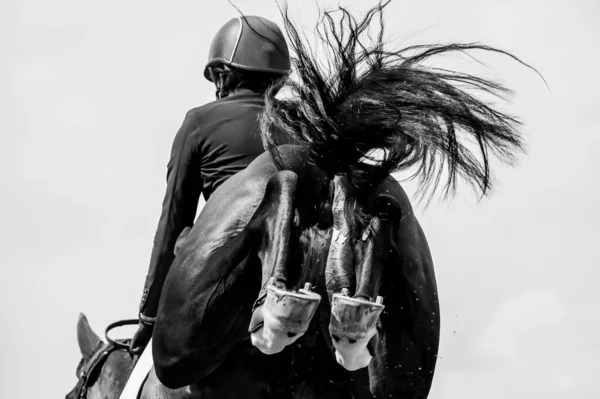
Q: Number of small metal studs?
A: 4